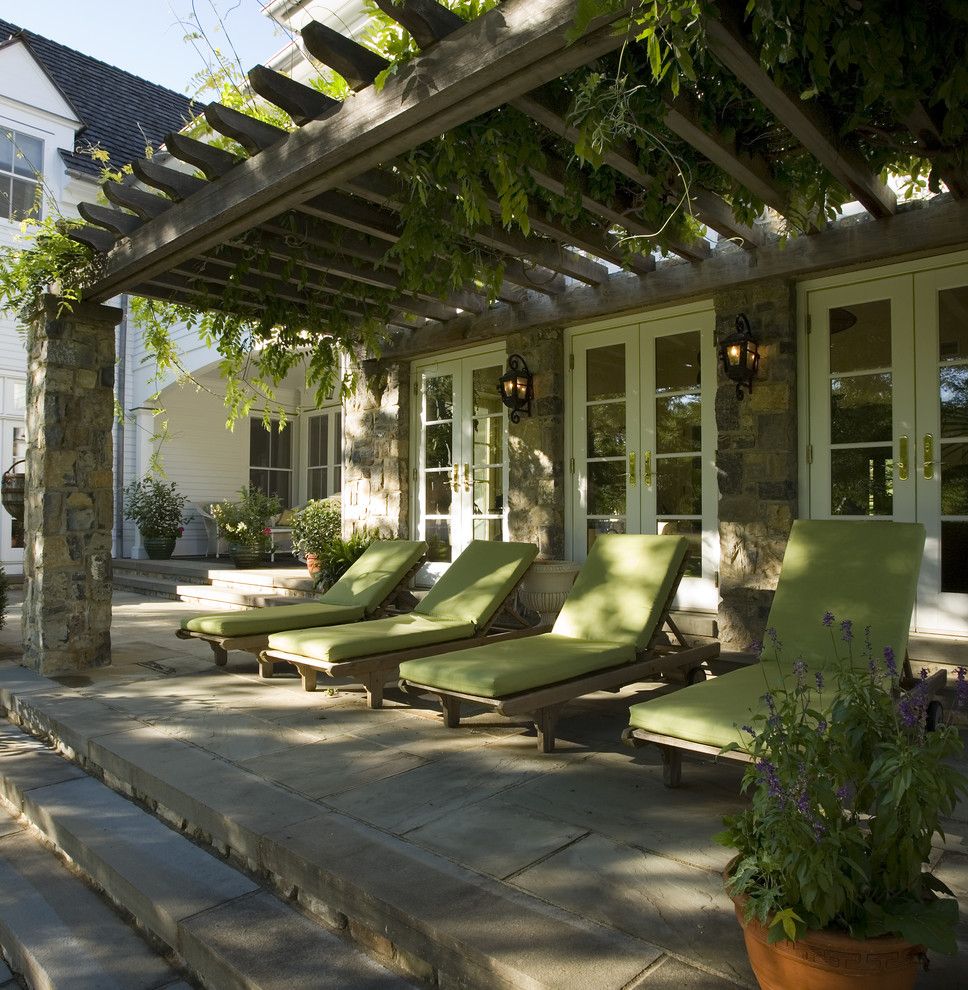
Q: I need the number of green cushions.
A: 4